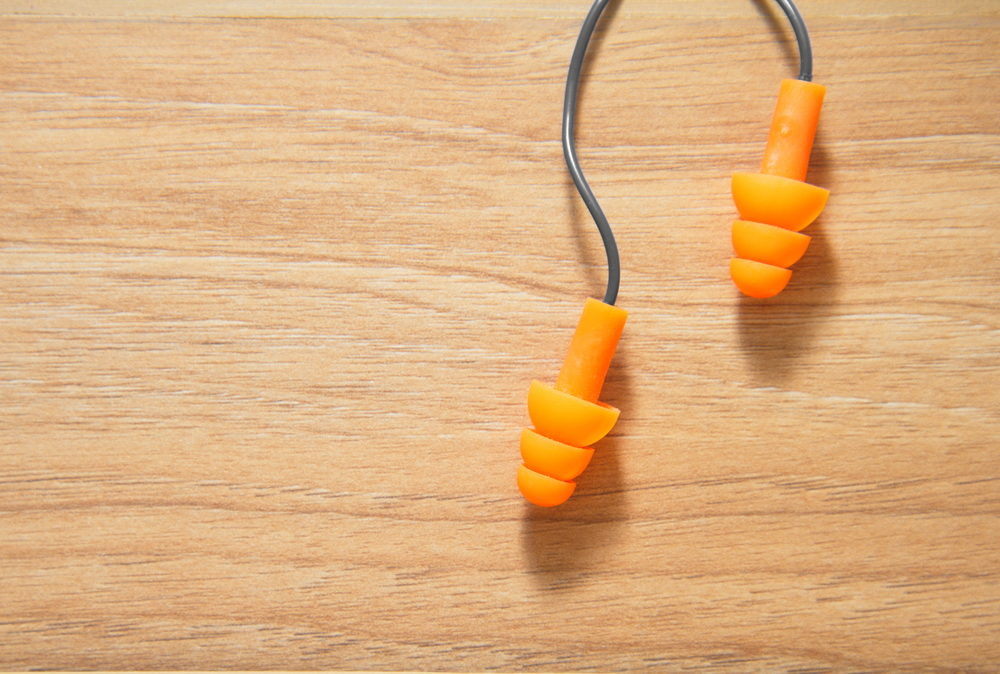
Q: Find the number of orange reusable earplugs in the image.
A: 2